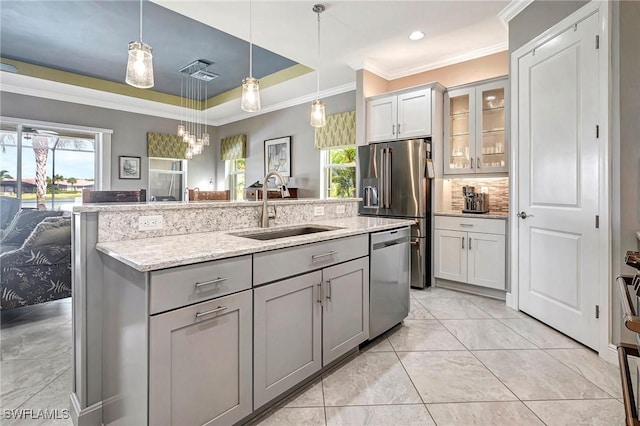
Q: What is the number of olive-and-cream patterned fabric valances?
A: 3